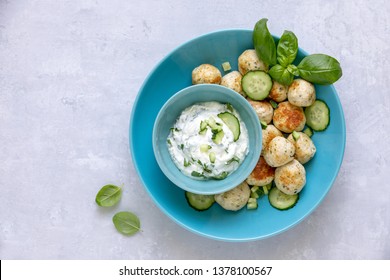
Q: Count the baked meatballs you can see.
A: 13